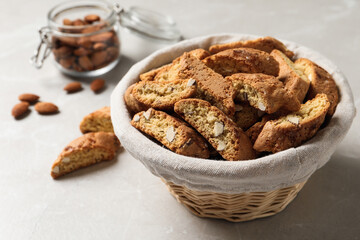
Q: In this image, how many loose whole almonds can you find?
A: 5